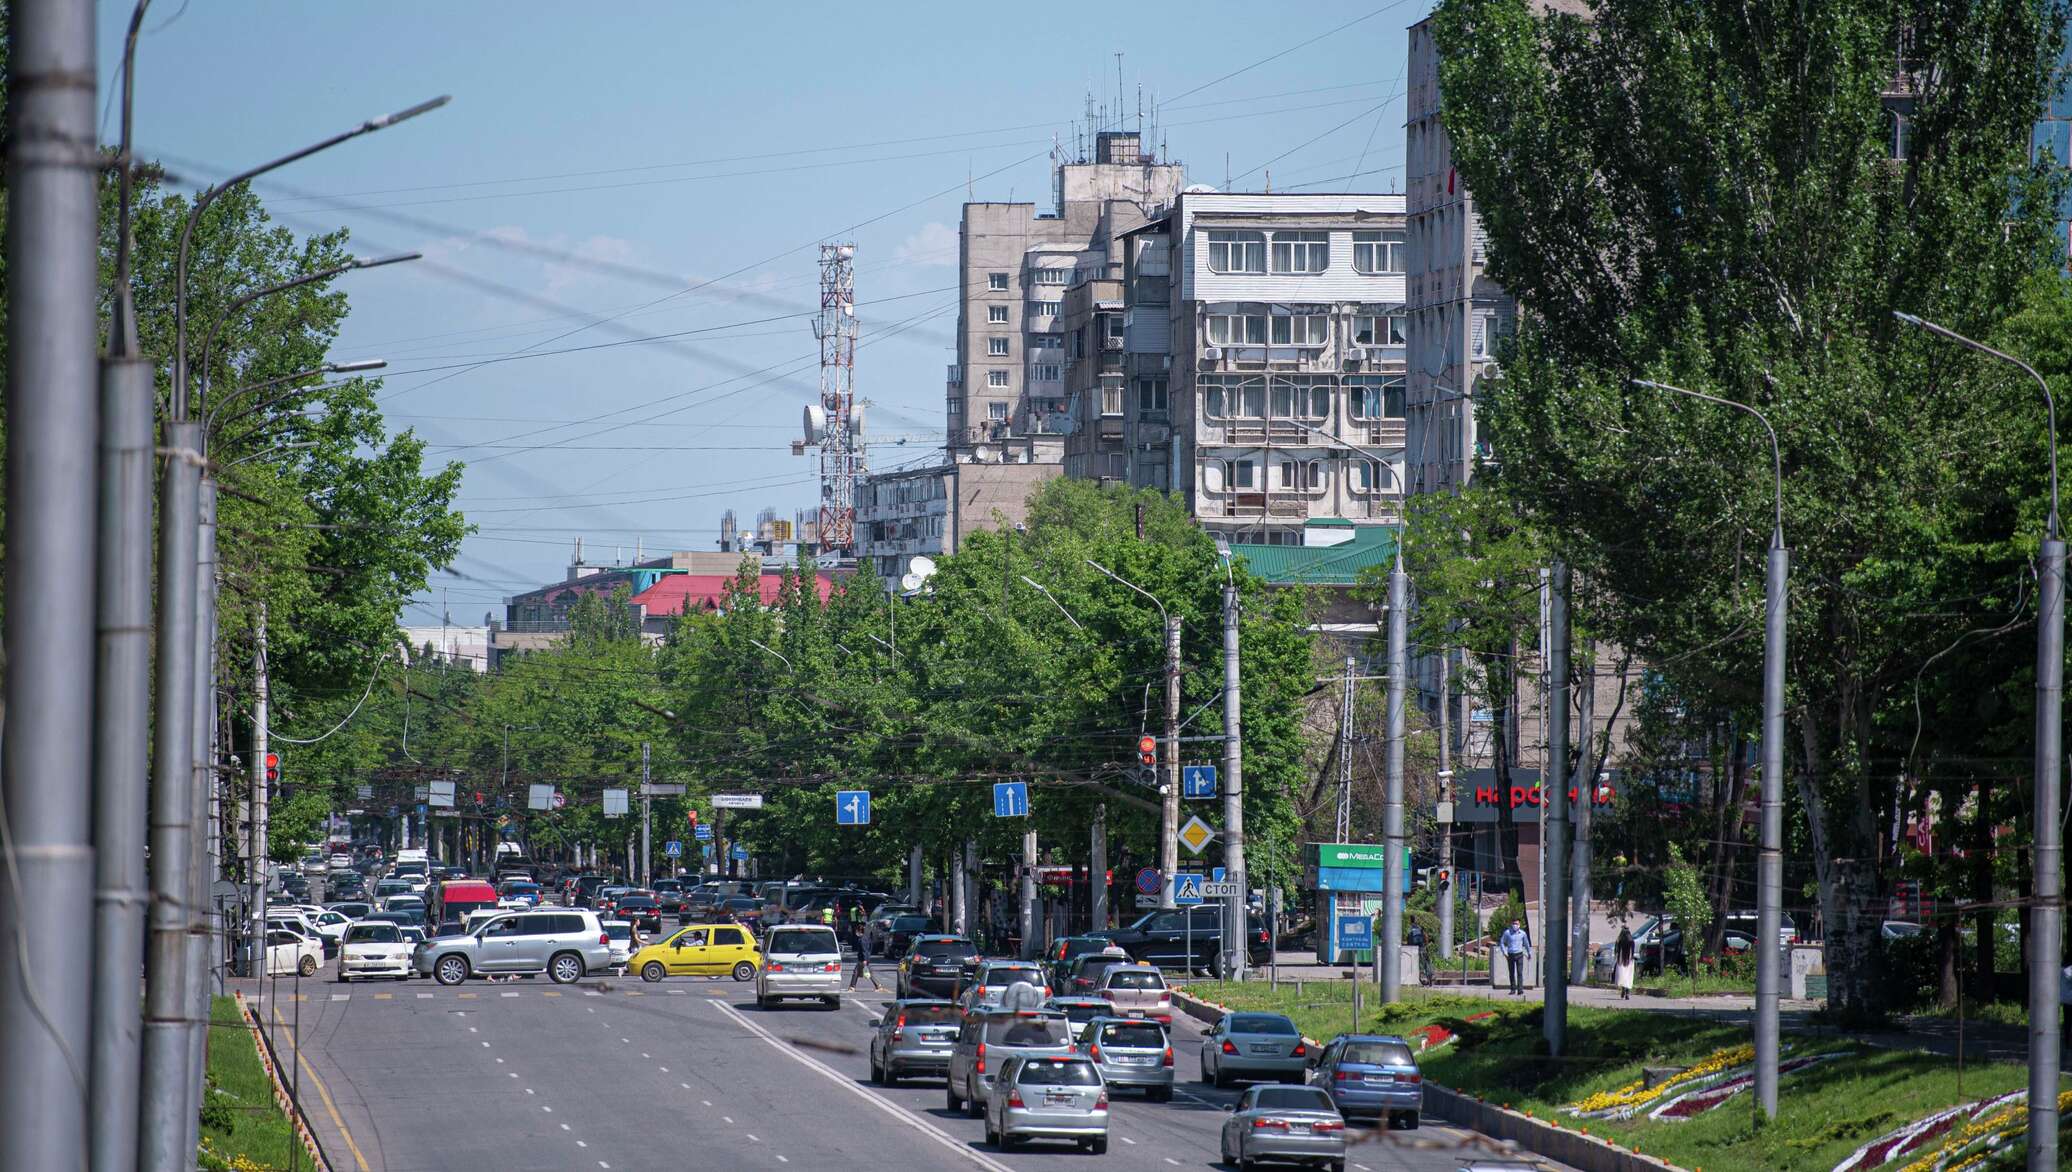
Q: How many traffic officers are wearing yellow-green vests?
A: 2